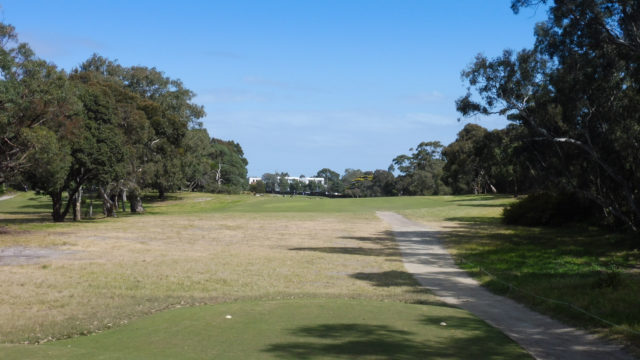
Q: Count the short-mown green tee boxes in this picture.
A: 1